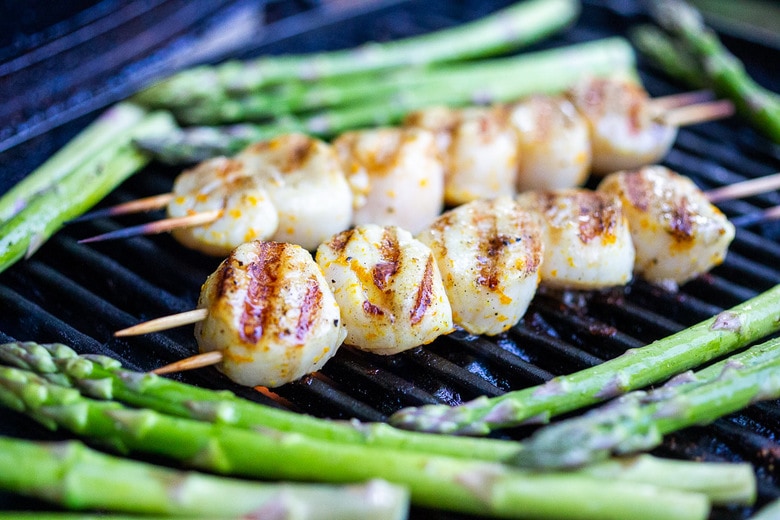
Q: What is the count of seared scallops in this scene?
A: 11